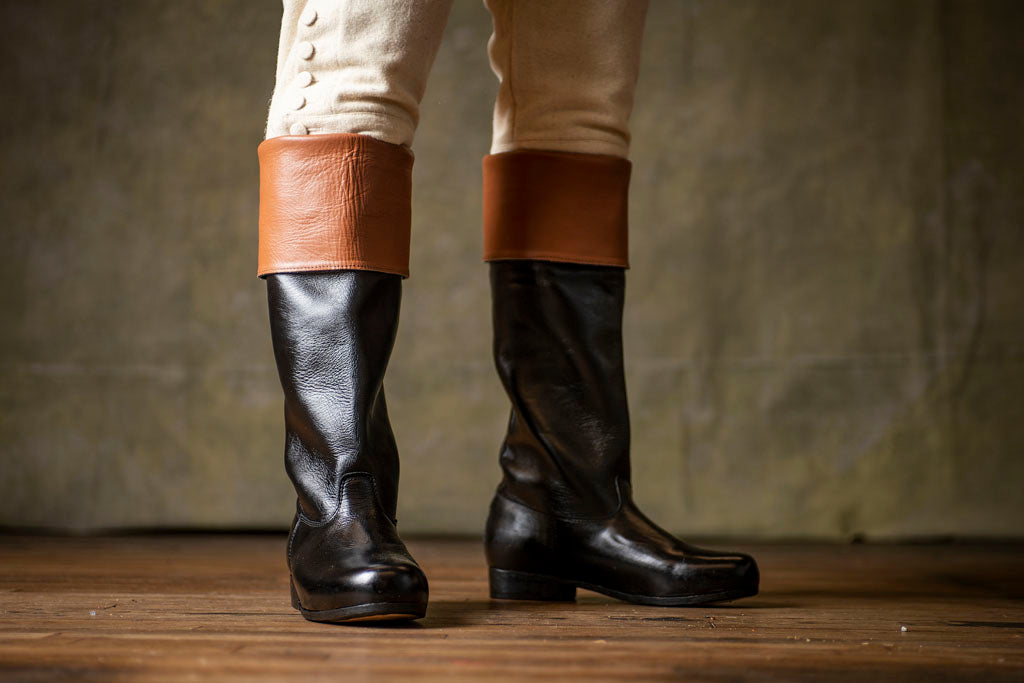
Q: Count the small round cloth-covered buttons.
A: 5